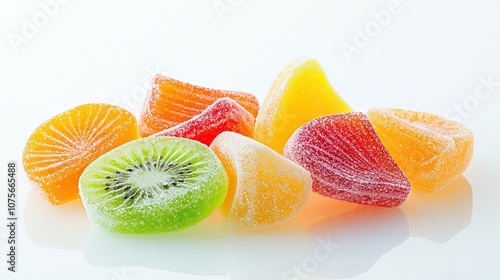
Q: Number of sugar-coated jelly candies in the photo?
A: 8